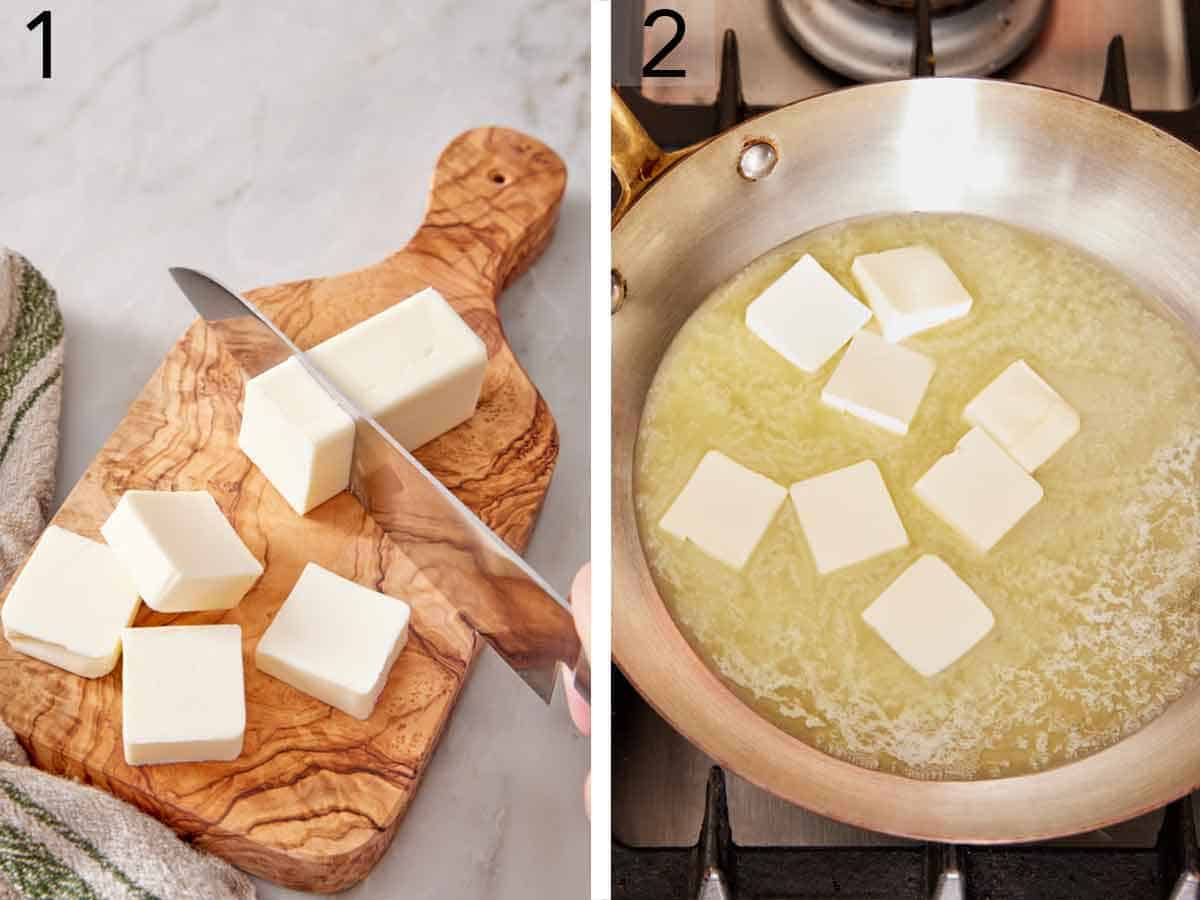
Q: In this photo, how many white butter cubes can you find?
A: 12